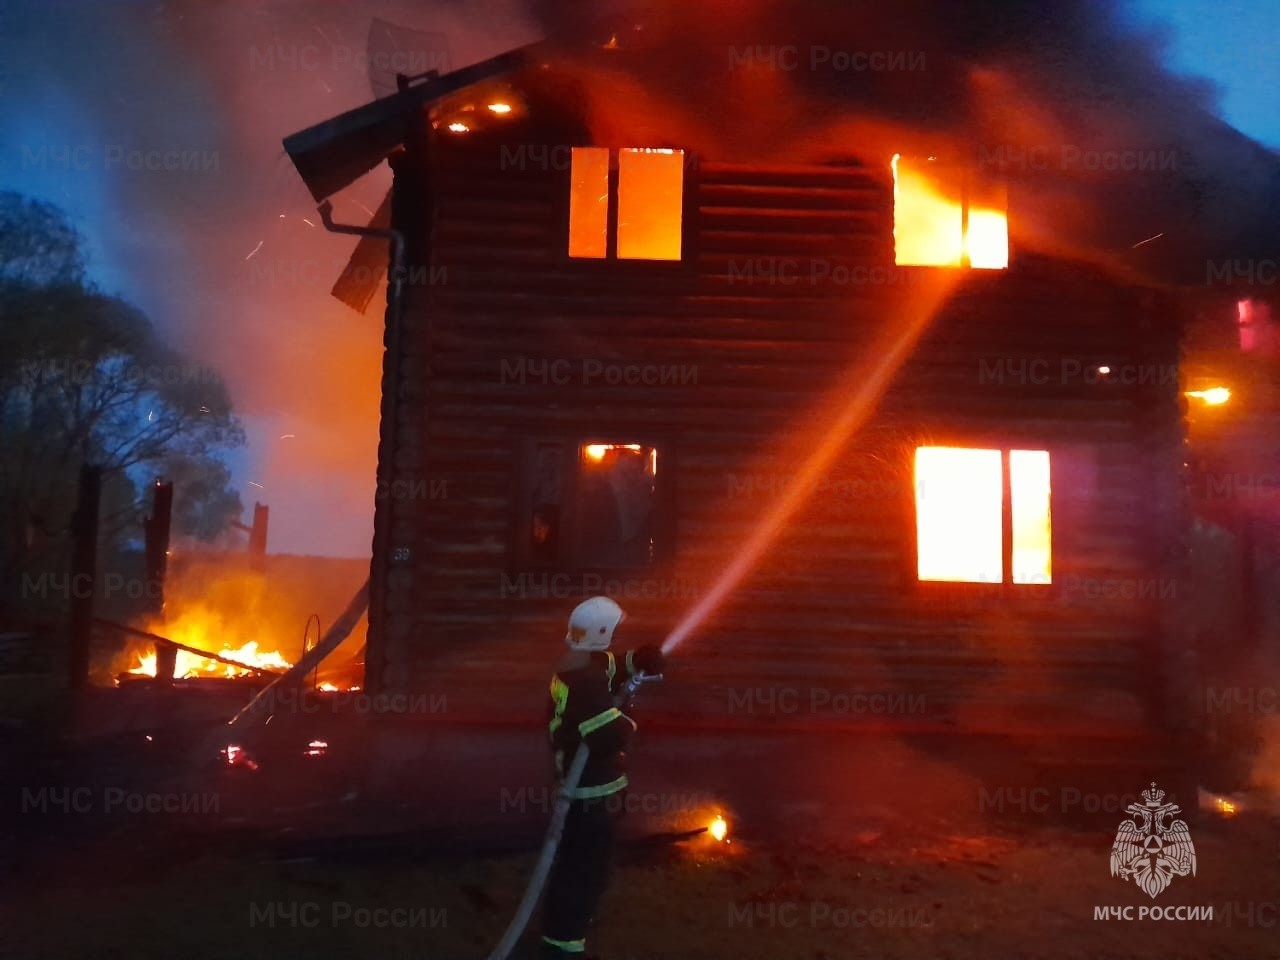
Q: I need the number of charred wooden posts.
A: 3